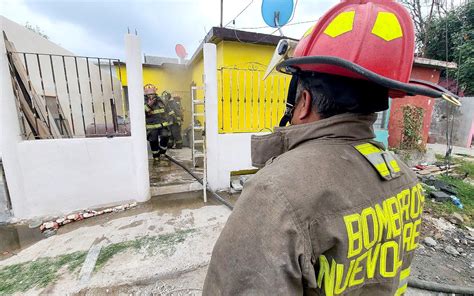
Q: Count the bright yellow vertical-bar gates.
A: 1